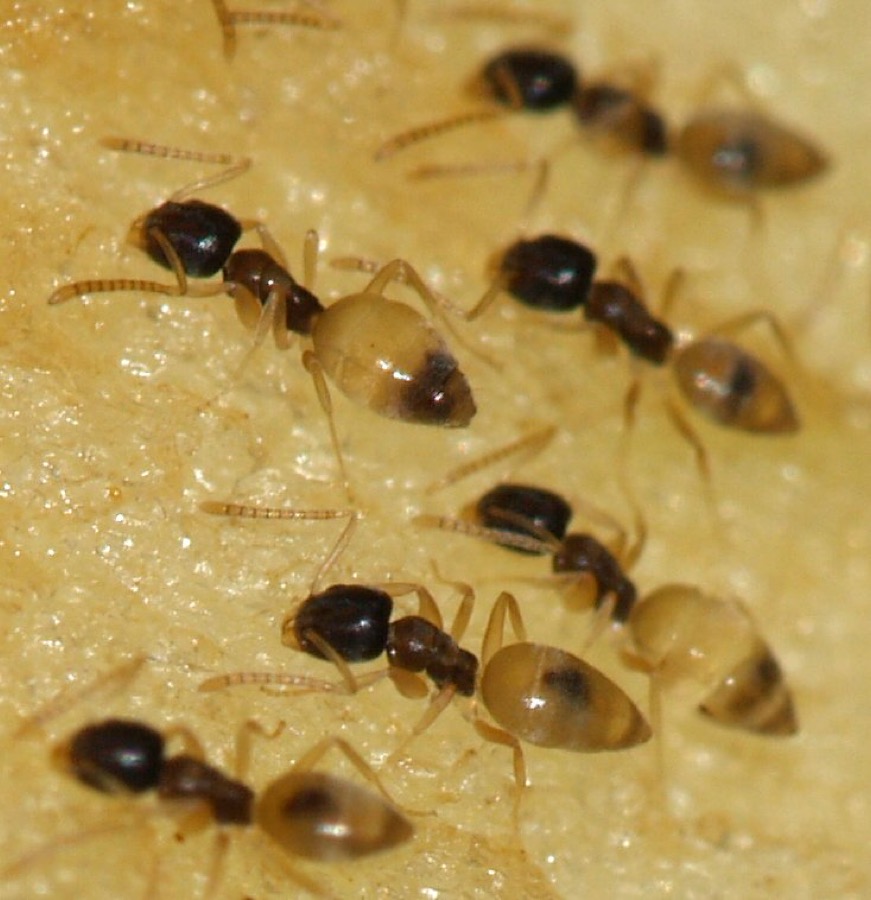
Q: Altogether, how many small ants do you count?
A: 6